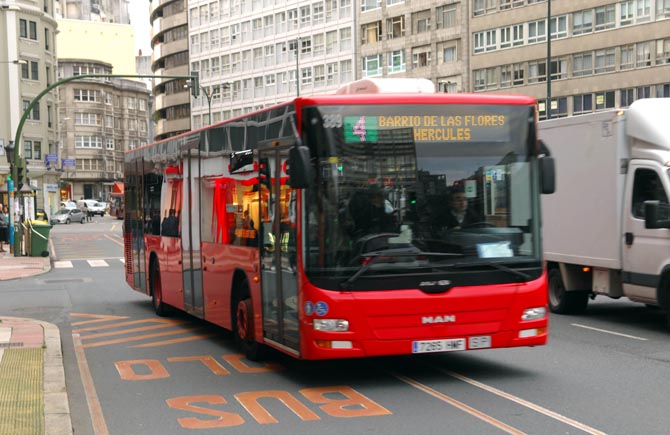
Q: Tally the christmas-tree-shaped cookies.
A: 0